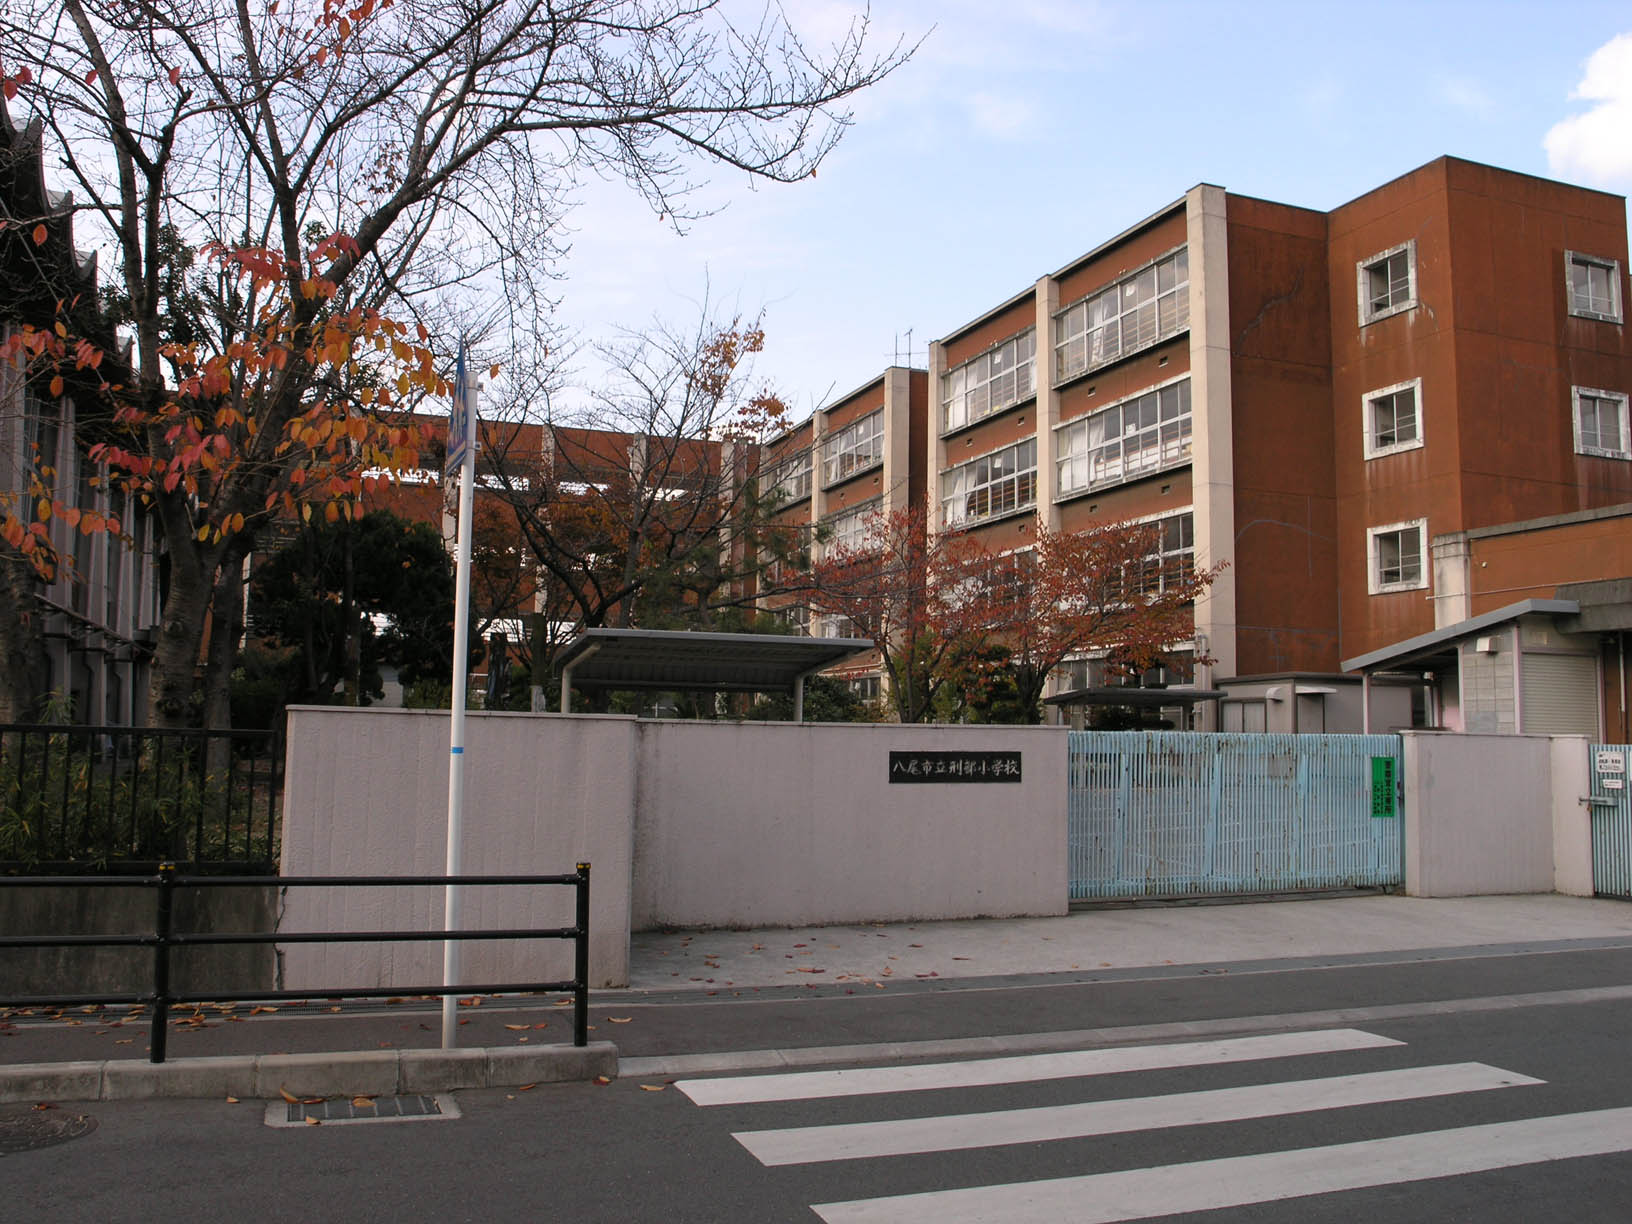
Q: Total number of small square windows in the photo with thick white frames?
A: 5